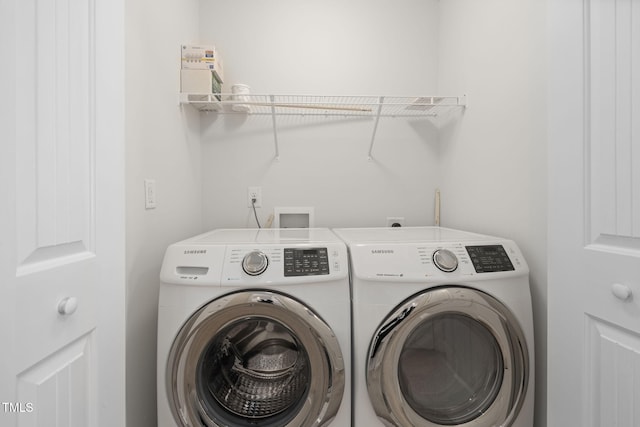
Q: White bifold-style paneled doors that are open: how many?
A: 2